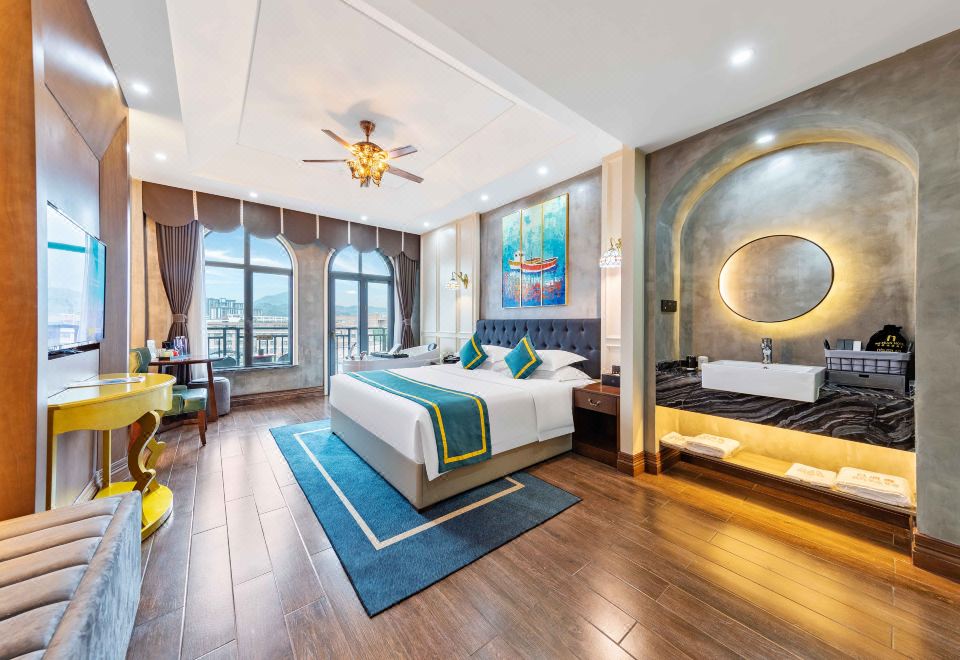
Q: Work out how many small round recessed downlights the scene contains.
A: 9